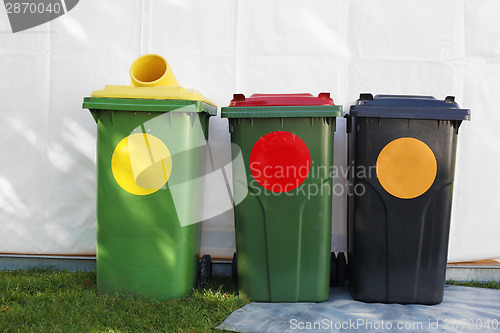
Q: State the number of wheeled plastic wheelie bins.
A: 3